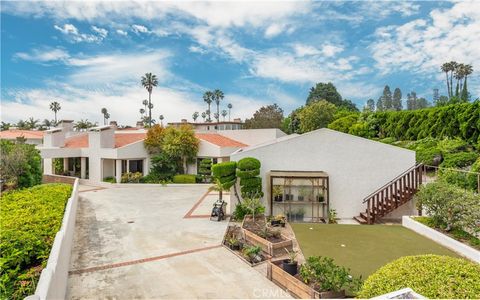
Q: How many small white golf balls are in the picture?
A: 2